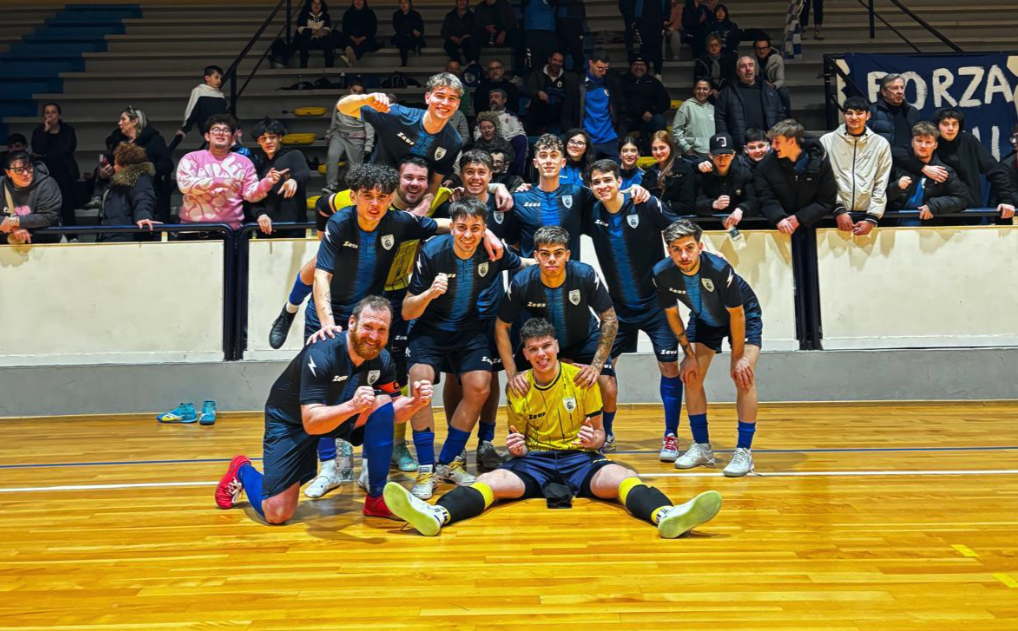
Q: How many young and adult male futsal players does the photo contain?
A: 11